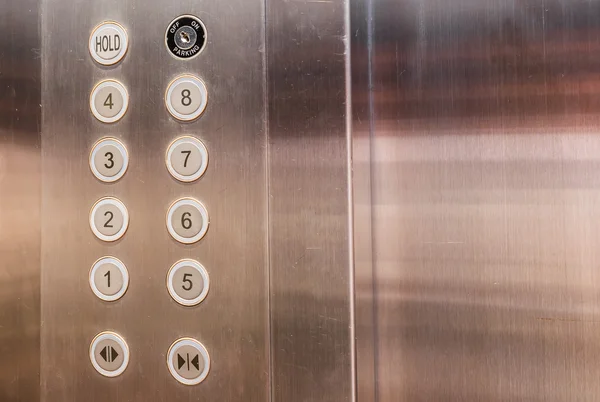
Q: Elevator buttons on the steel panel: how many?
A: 11